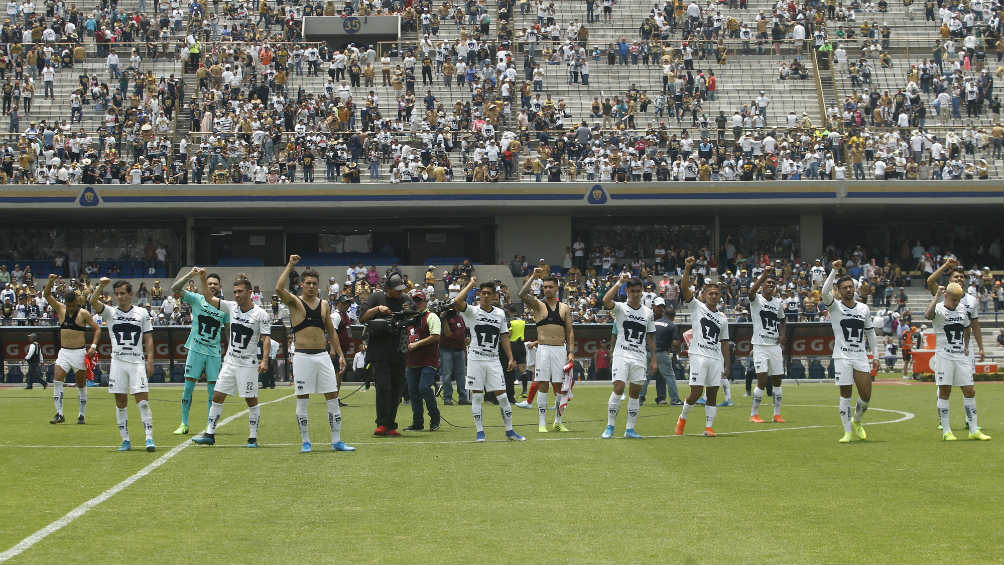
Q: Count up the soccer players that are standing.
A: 13